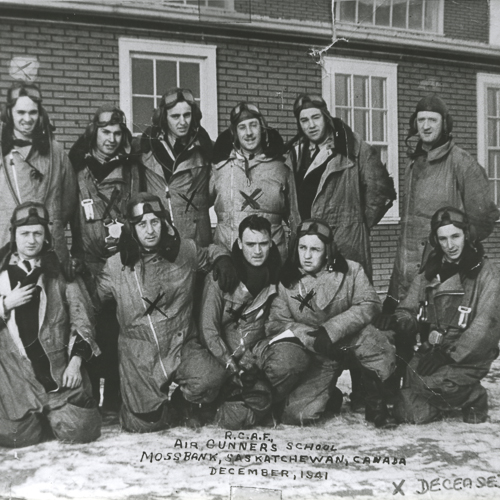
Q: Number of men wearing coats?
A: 11